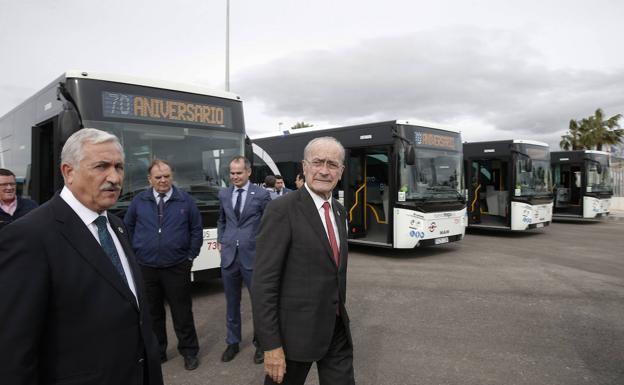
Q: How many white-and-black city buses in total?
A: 4